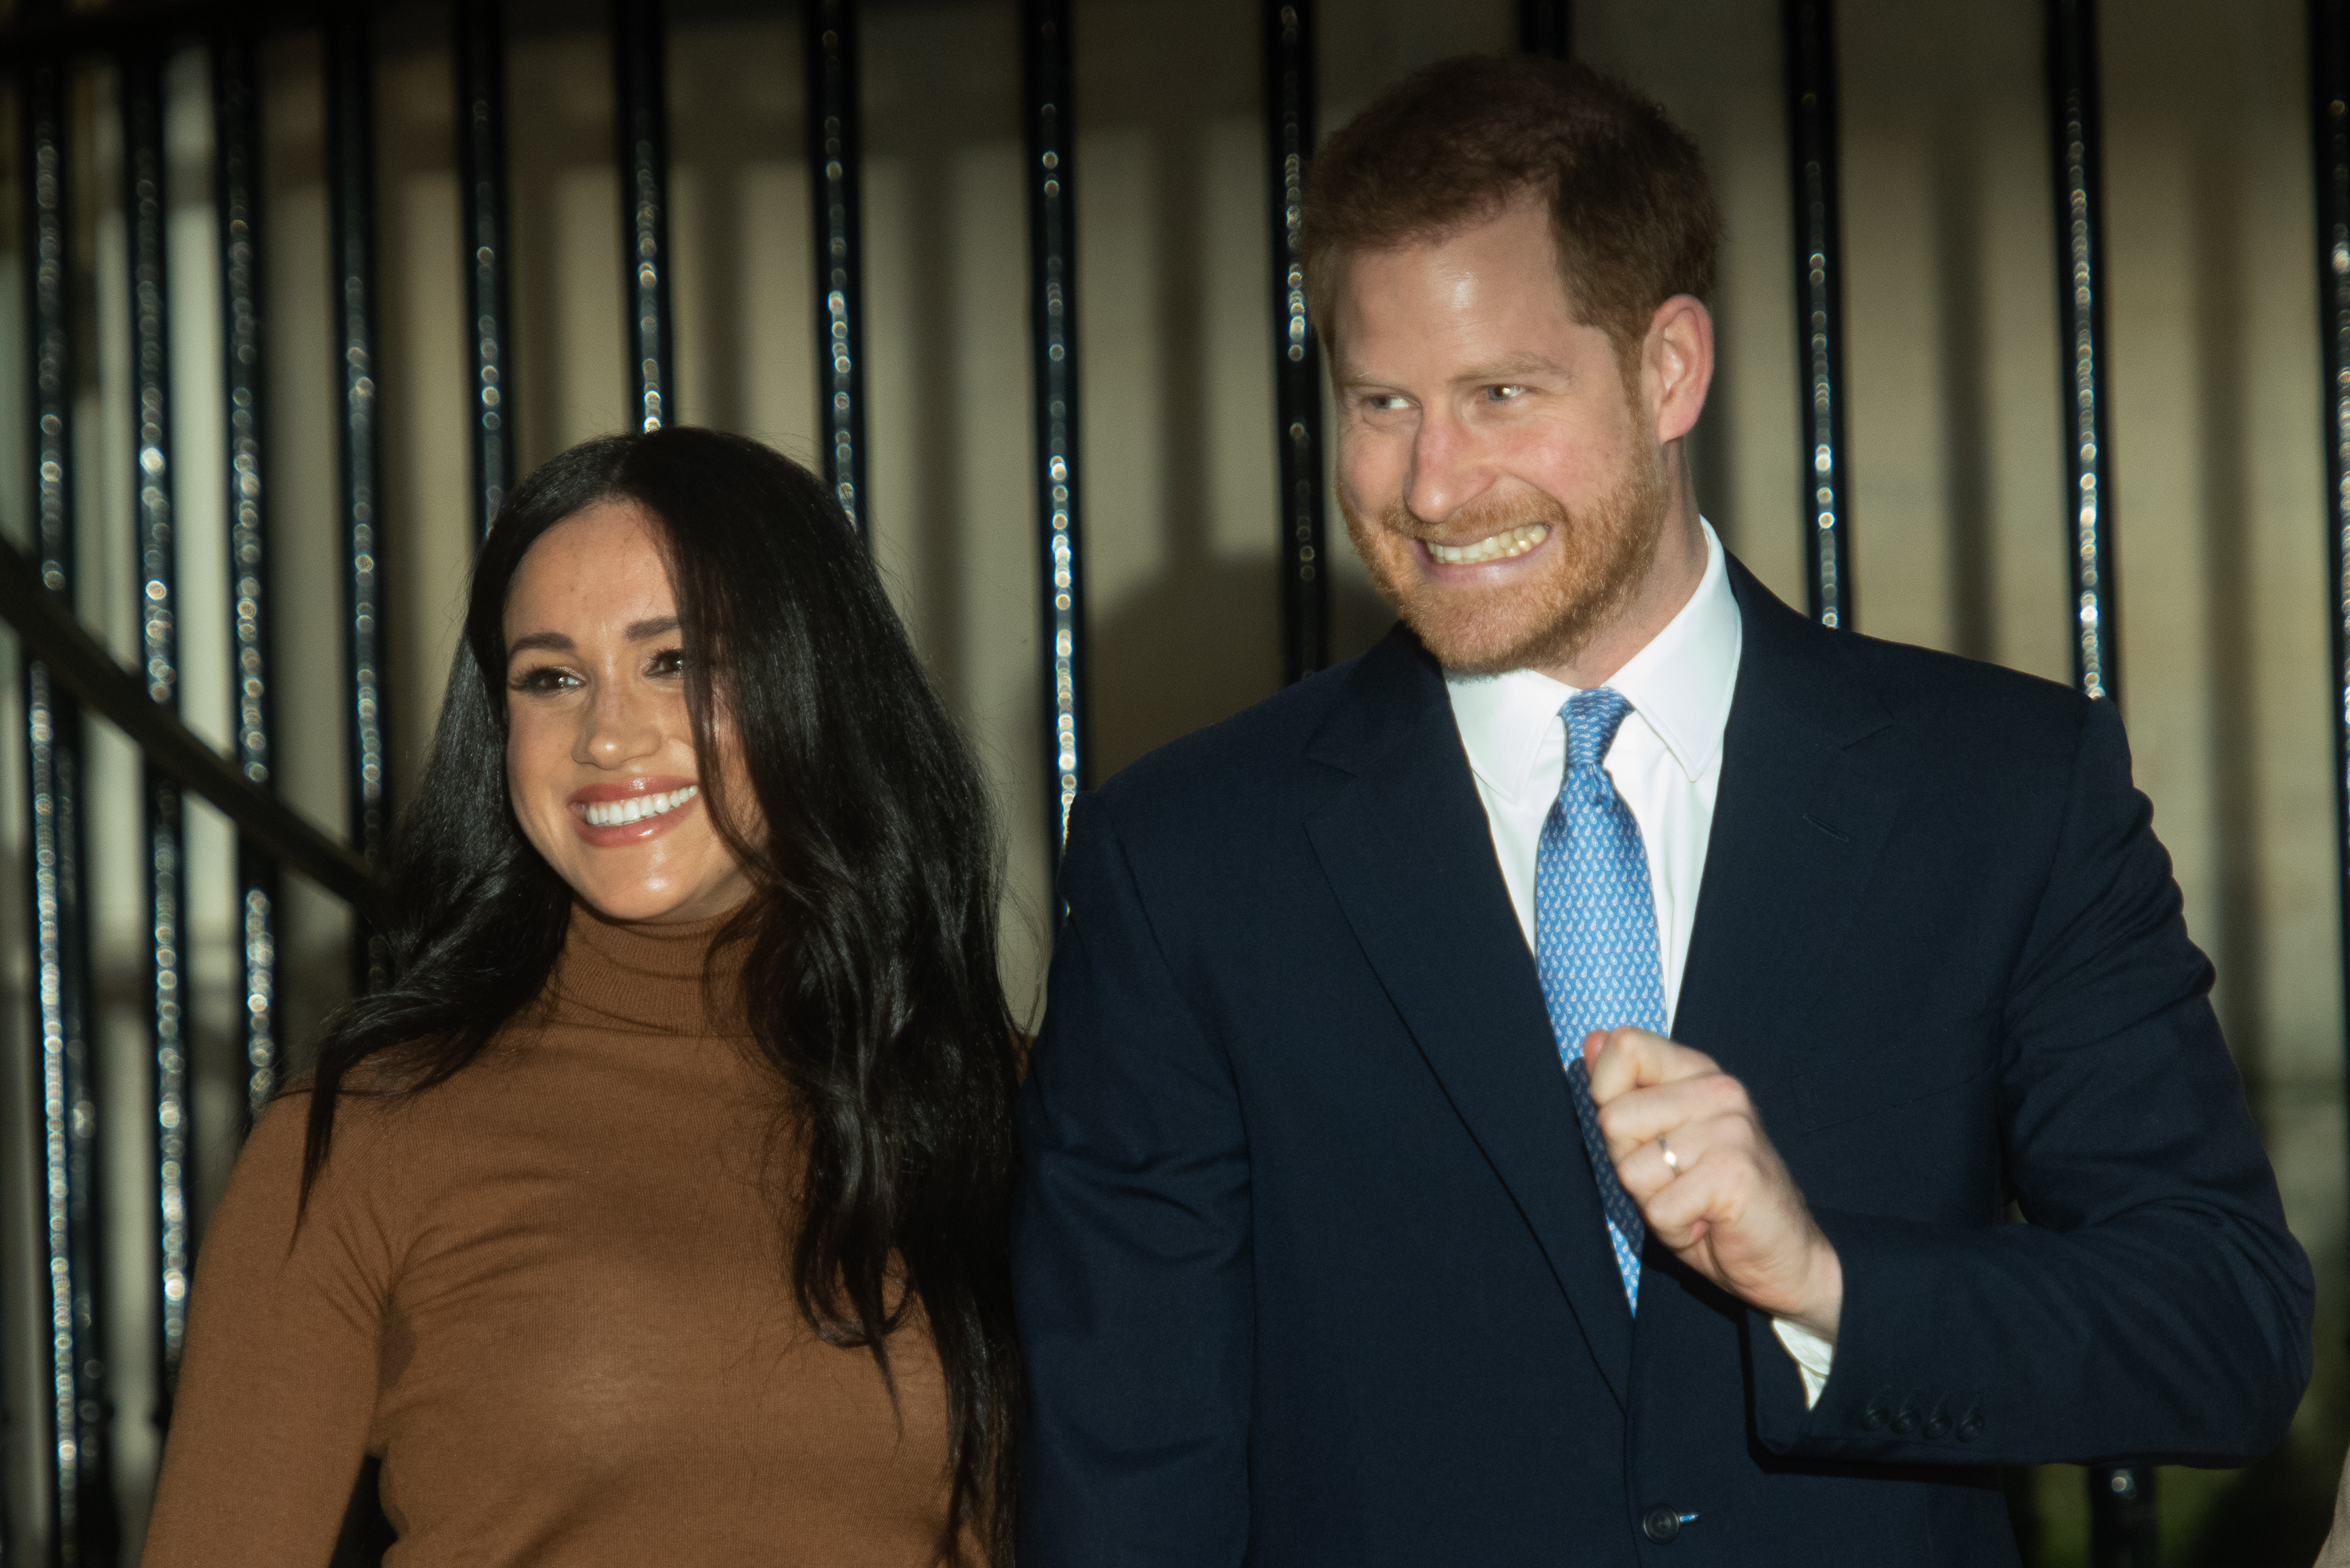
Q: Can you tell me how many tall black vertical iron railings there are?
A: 13